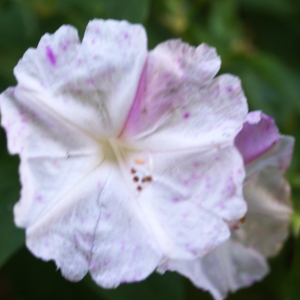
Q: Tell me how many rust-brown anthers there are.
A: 5